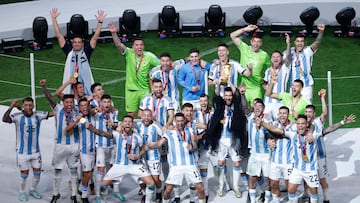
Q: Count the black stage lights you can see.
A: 8